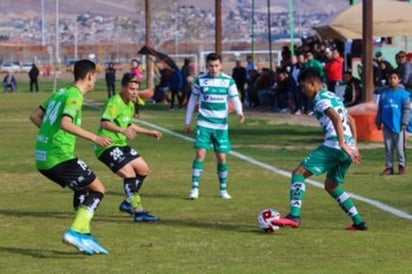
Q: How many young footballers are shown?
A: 4